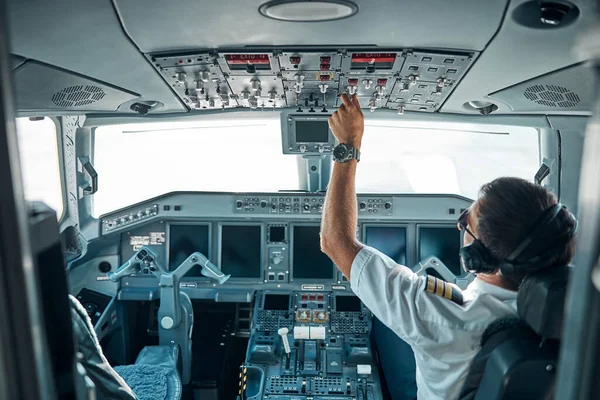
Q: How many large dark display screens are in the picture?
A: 5